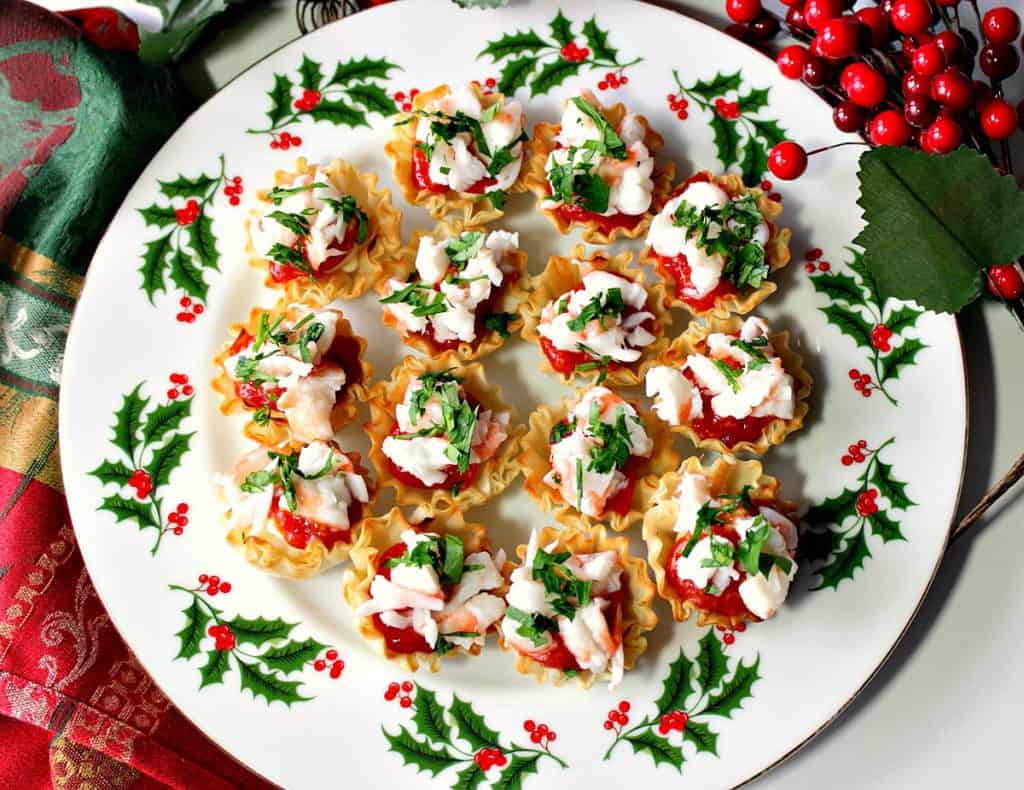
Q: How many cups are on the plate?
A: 14